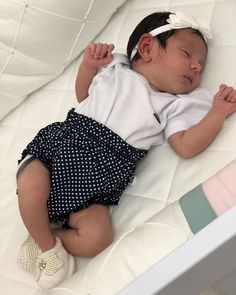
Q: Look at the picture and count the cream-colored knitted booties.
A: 2